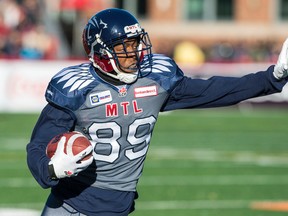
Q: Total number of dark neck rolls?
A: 1